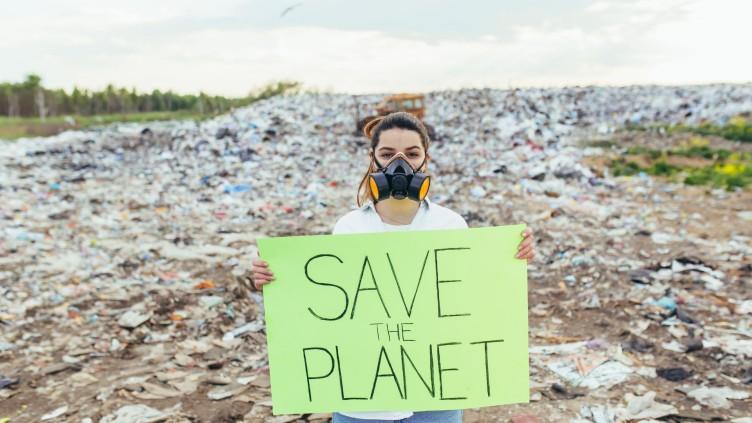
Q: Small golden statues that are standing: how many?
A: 0